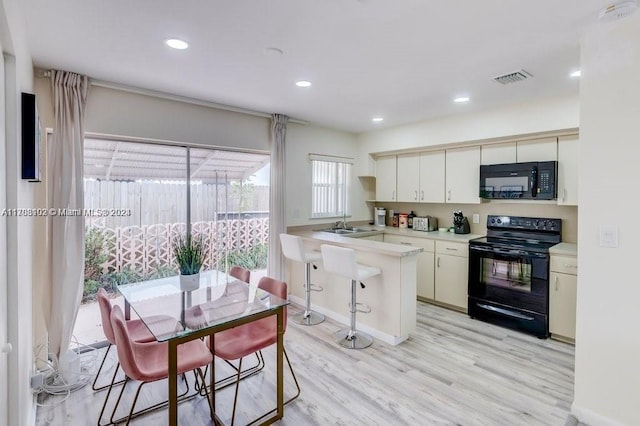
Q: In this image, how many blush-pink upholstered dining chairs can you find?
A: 4